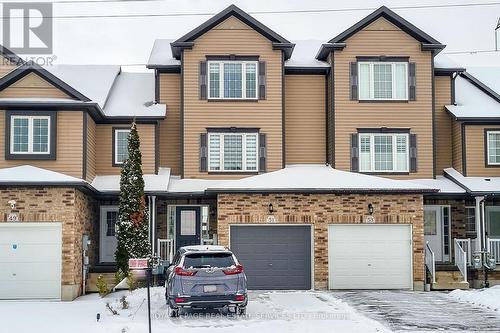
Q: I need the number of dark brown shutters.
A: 8